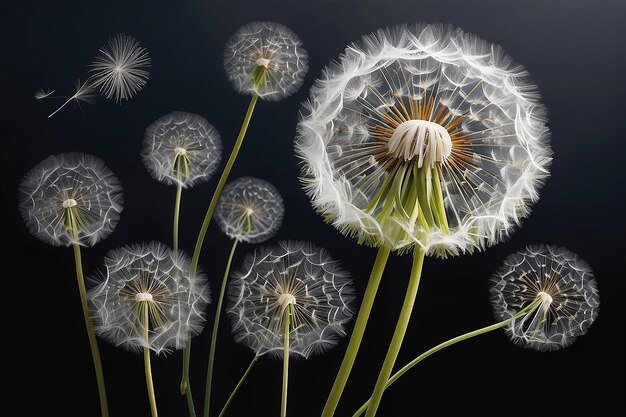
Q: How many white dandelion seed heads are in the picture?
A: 8